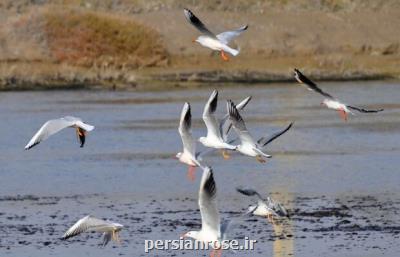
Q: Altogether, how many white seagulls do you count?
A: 9